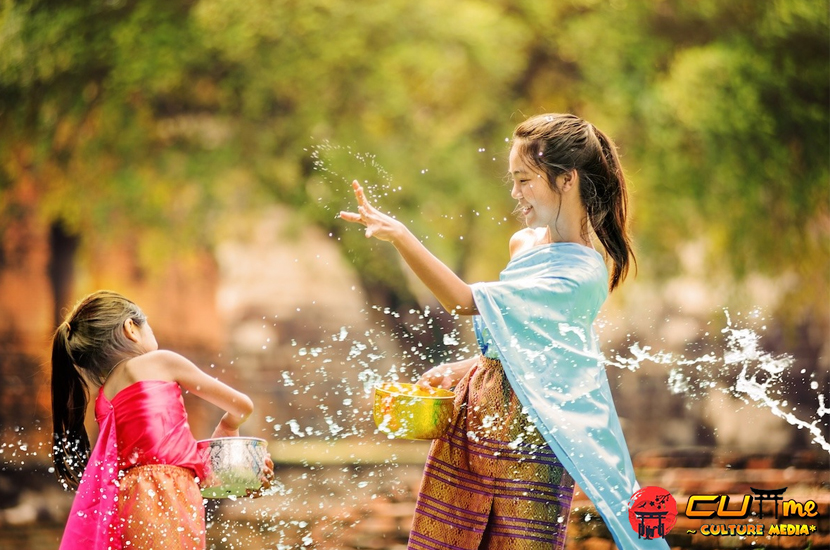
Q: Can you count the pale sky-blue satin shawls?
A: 1